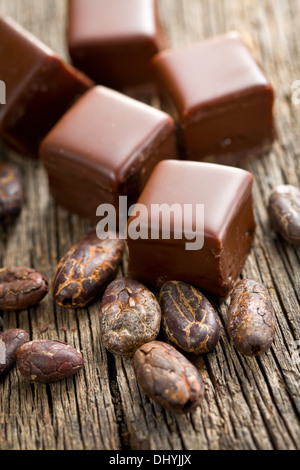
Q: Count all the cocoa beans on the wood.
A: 10